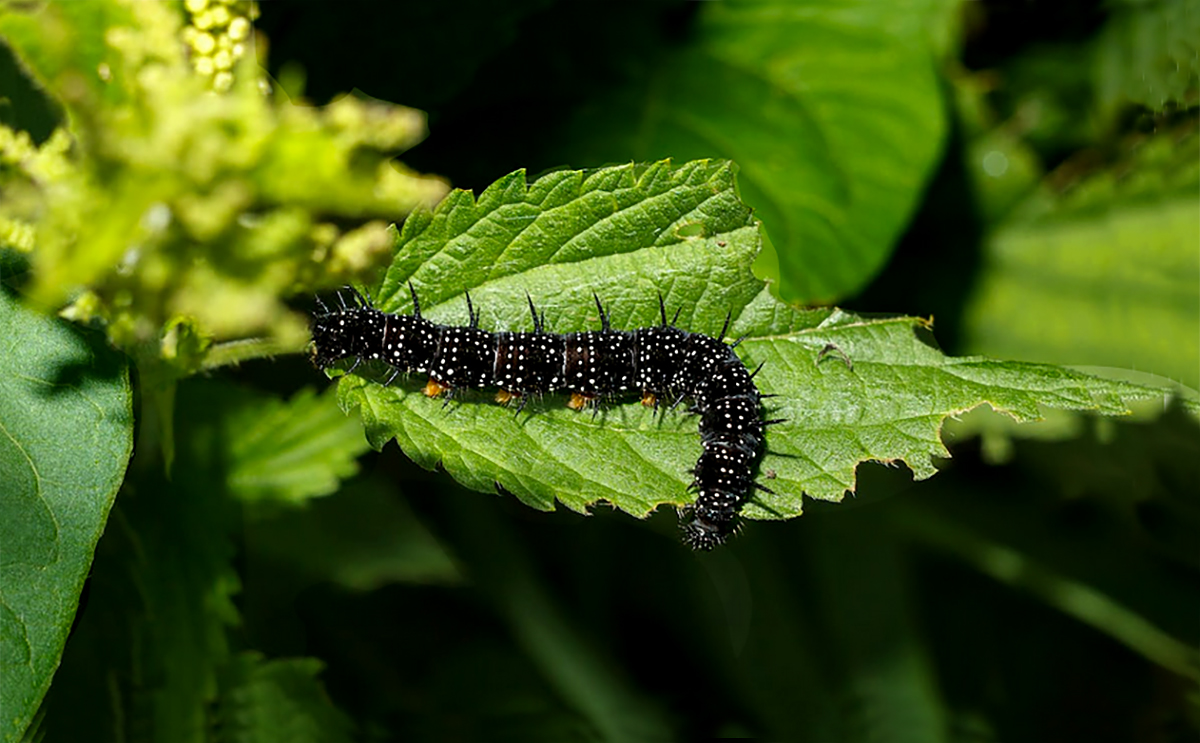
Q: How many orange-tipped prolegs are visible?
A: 4